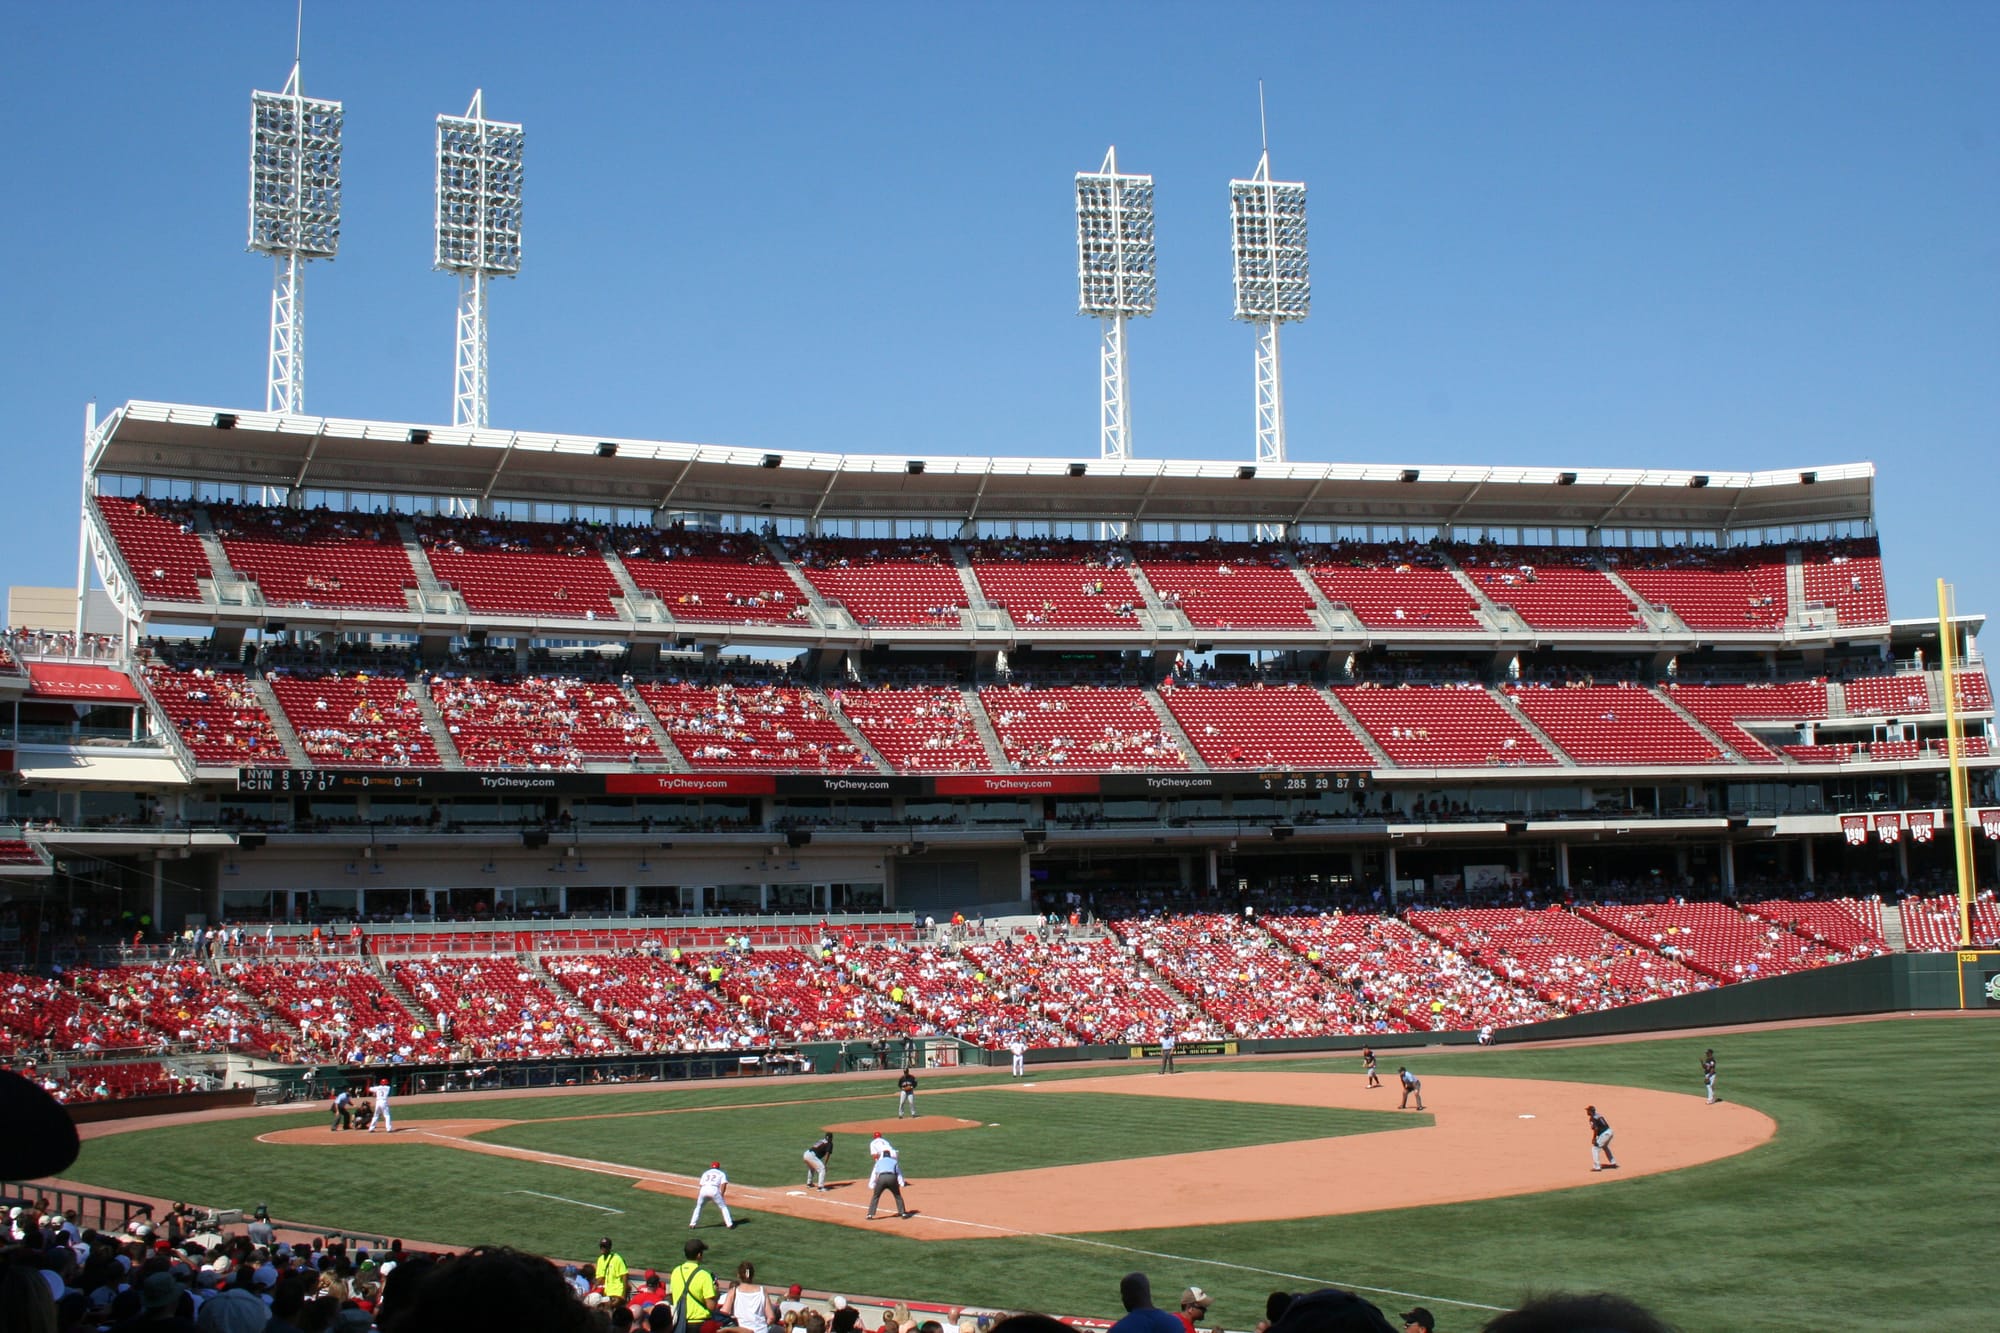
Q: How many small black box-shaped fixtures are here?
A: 11